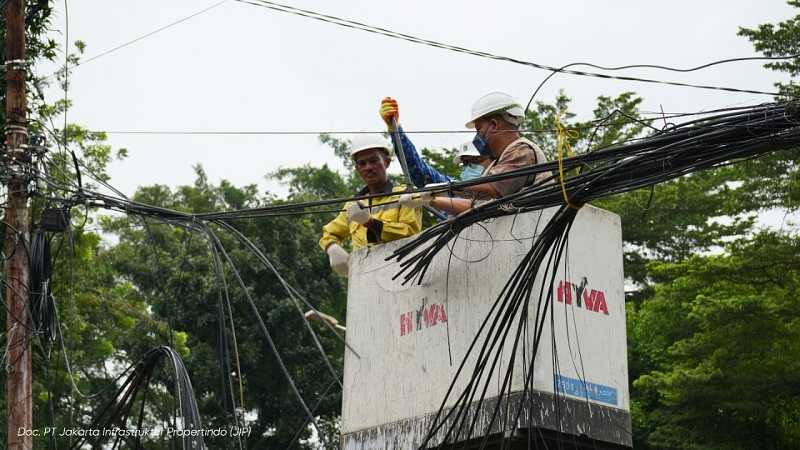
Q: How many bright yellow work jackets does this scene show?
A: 1